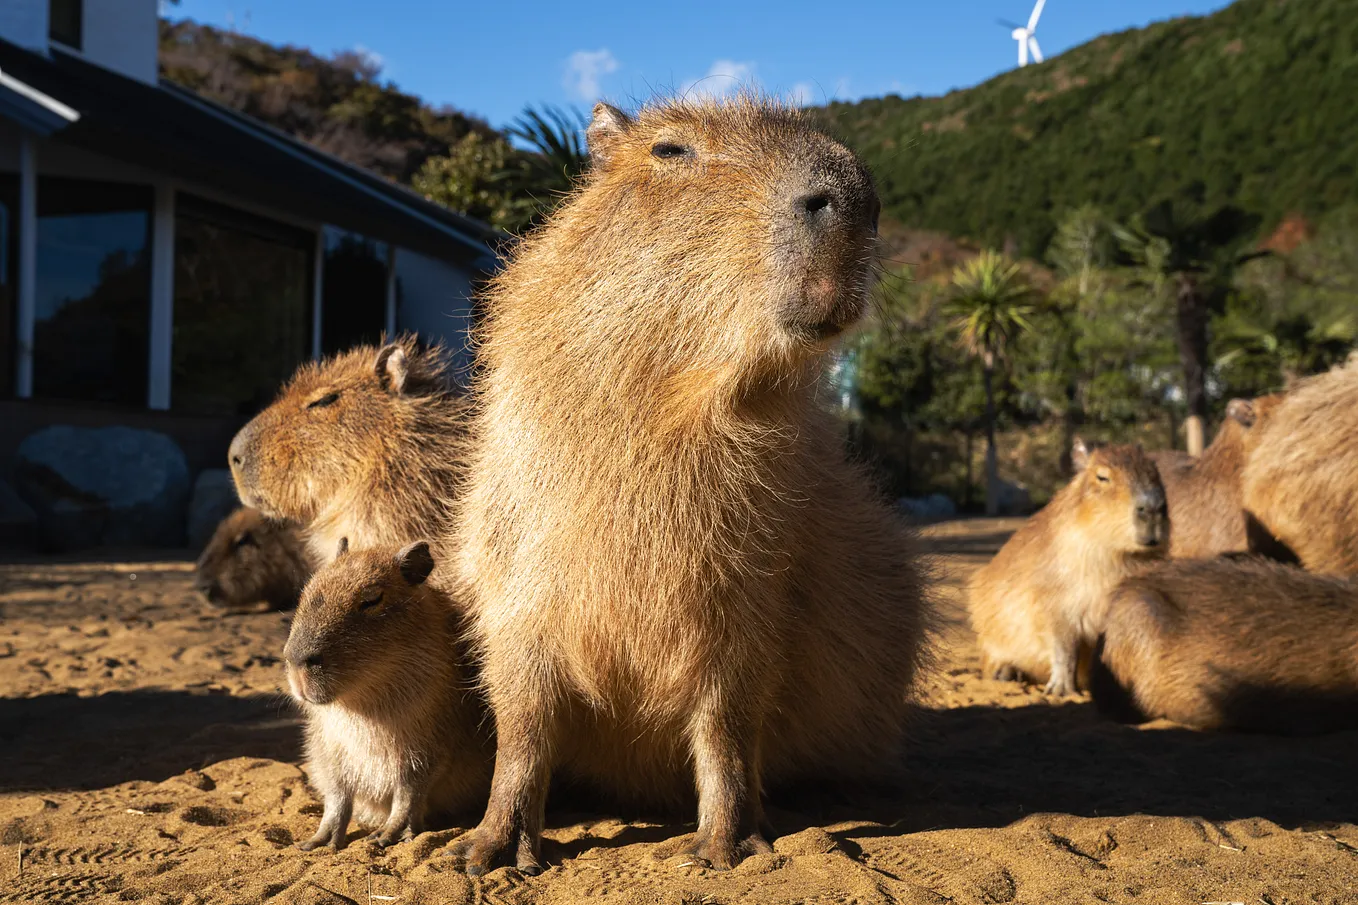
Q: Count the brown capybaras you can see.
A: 8